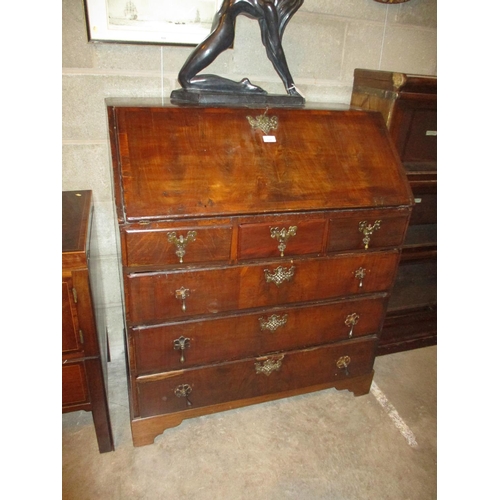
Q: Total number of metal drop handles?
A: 9